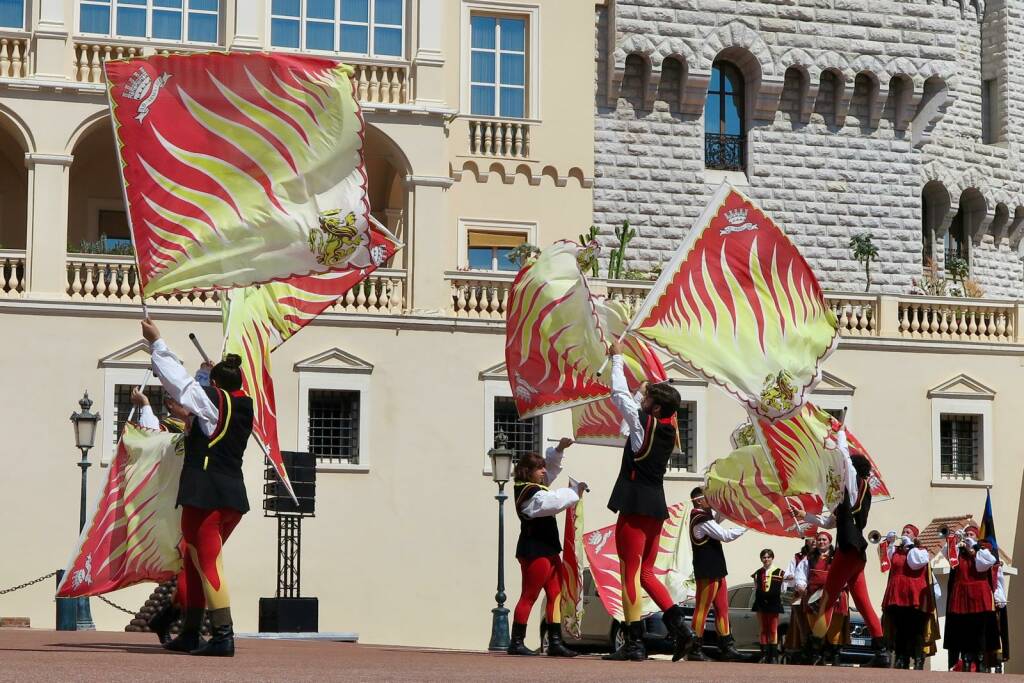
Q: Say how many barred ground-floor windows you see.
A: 6